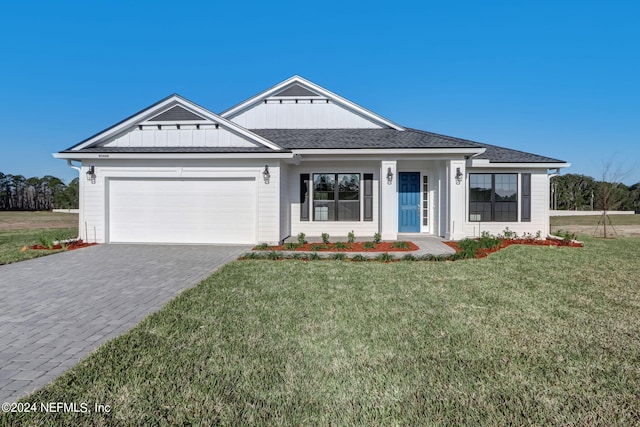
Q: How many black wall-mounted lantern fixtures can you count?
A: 4